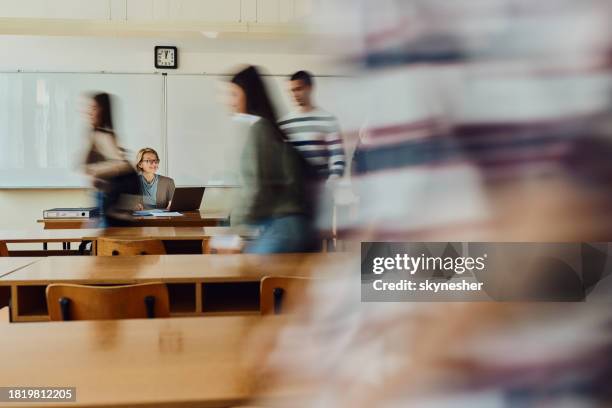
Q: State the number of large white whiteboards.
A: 2